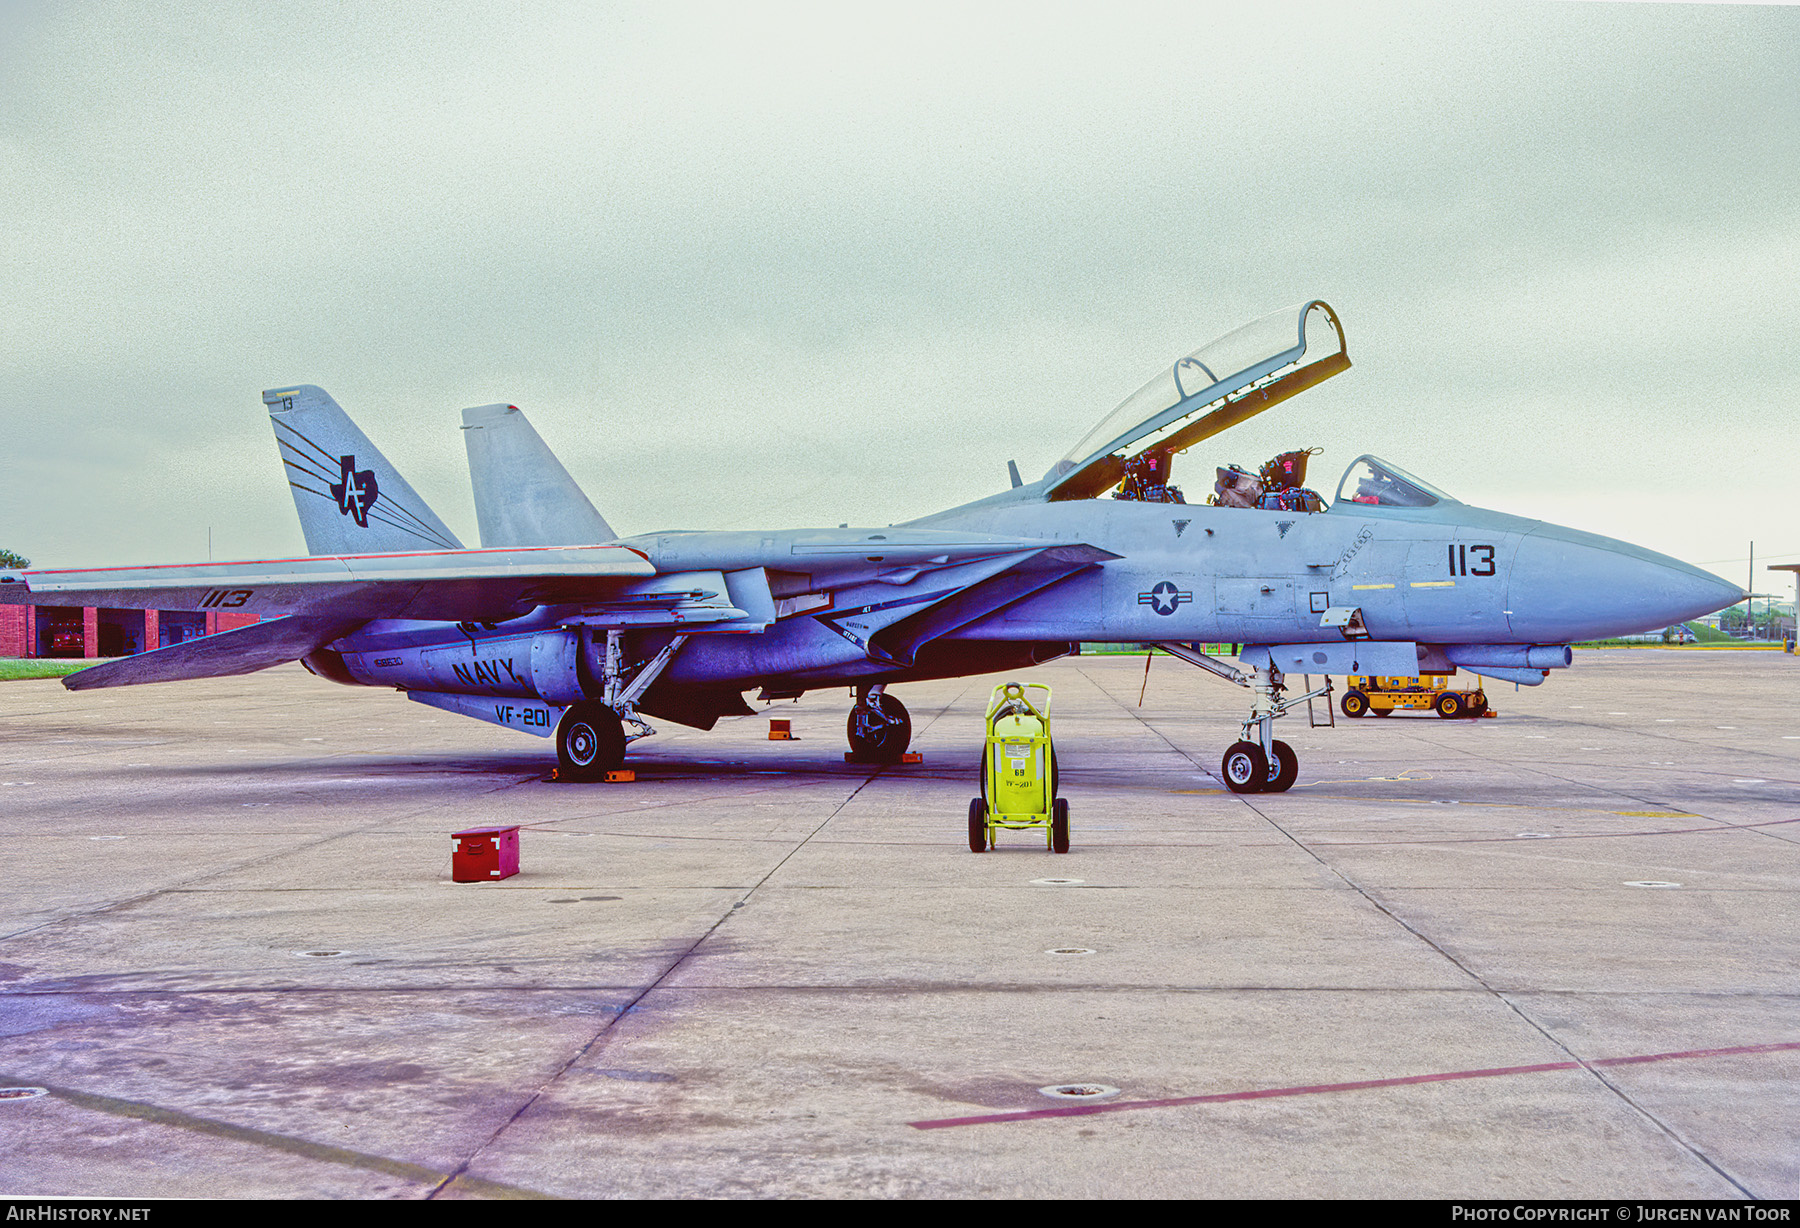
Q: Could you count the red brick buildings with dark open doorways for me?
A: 1